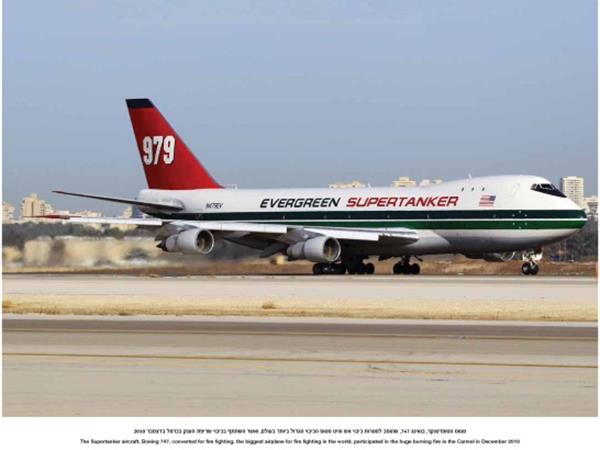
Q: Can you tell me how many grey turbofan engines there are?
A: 2